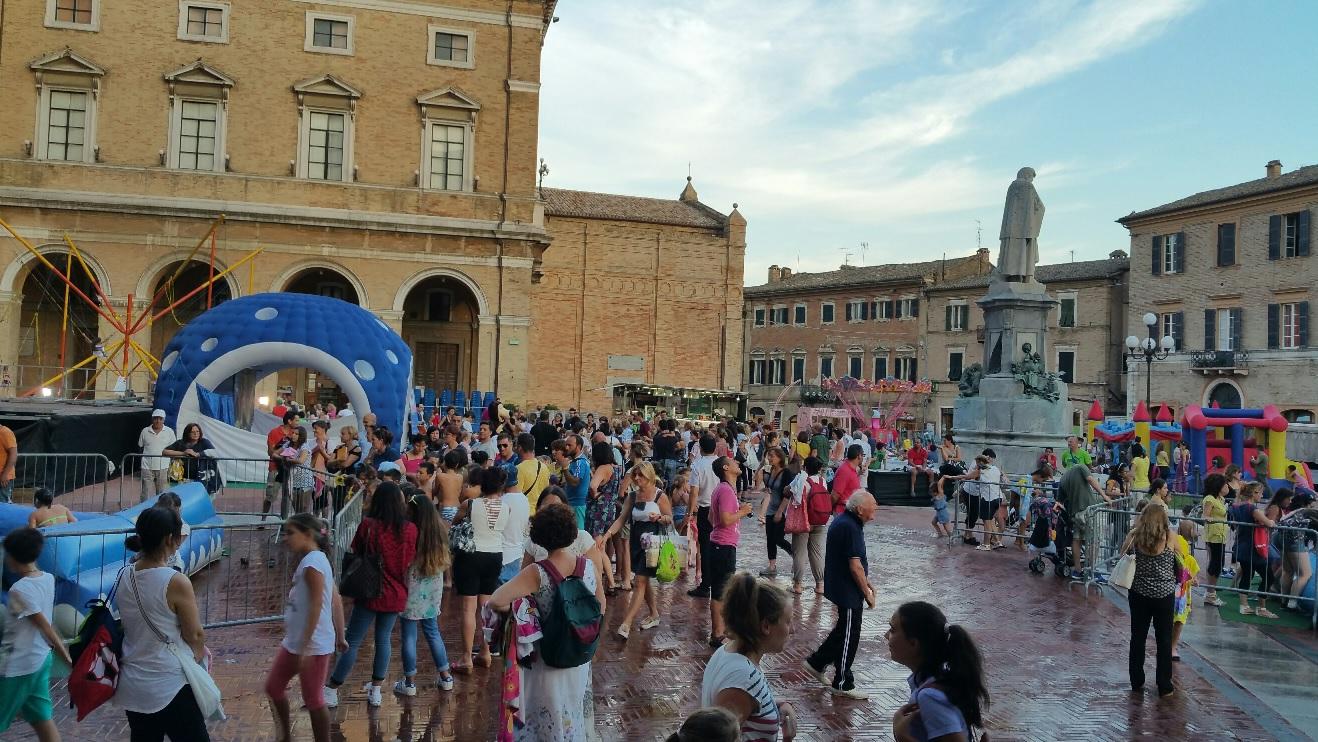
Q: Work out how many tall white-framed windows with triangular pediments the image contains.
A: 4